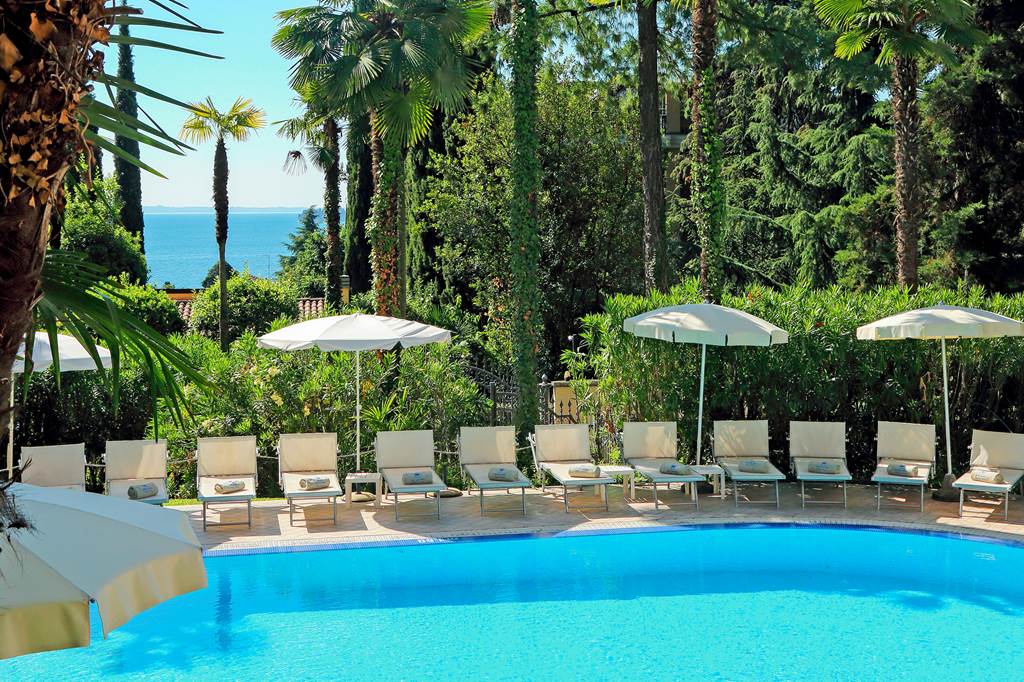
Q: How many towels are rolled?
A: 11